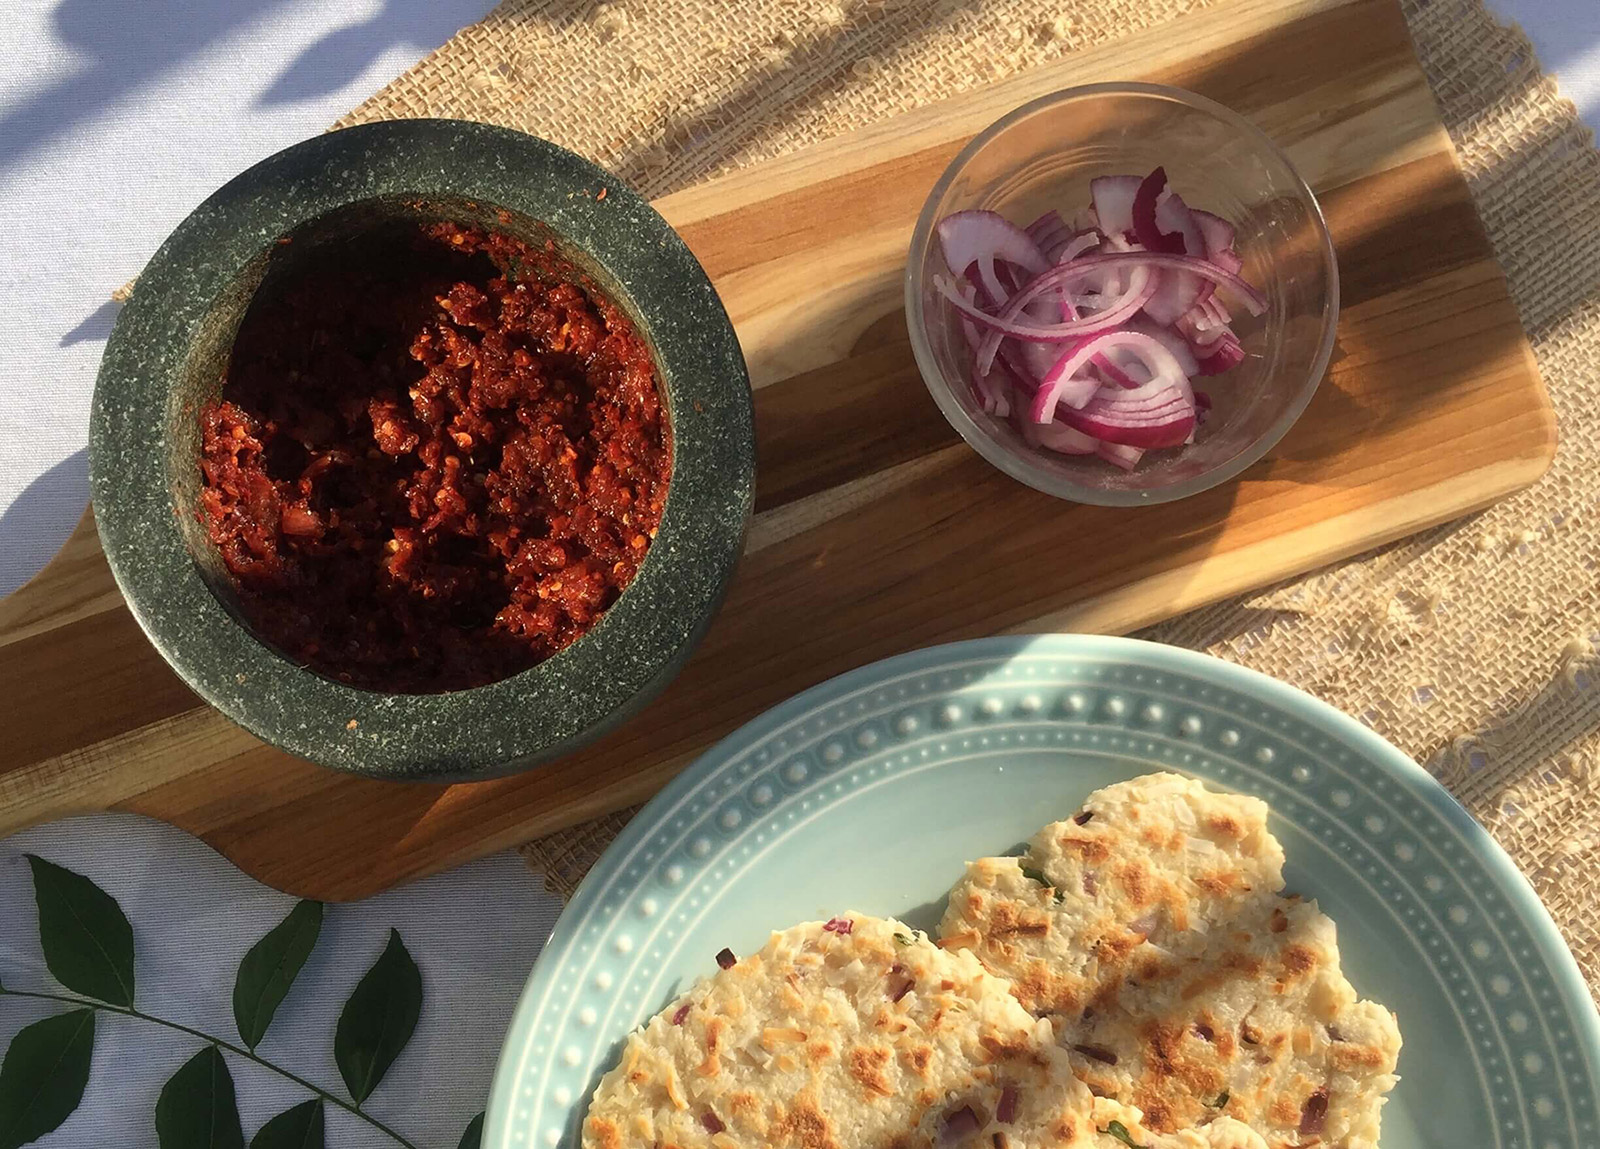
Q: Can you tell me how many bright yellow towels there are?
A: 0